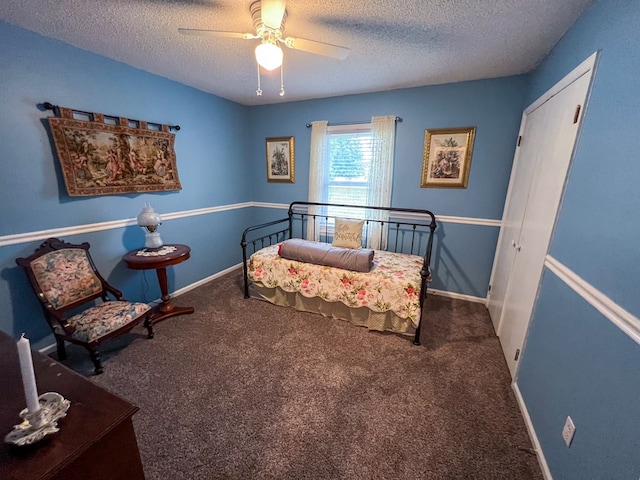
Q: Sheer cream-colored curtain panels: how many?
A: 2